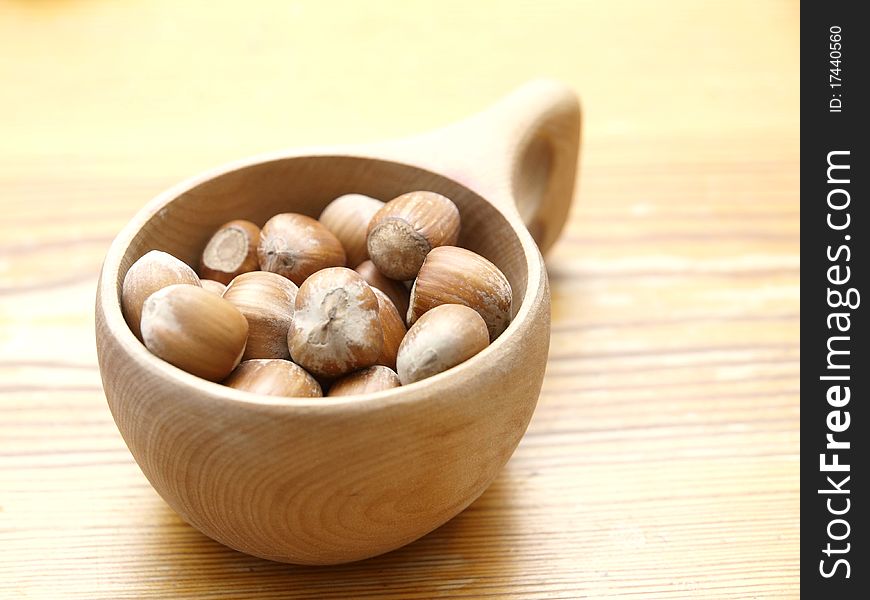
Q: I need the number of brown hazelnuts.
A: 15